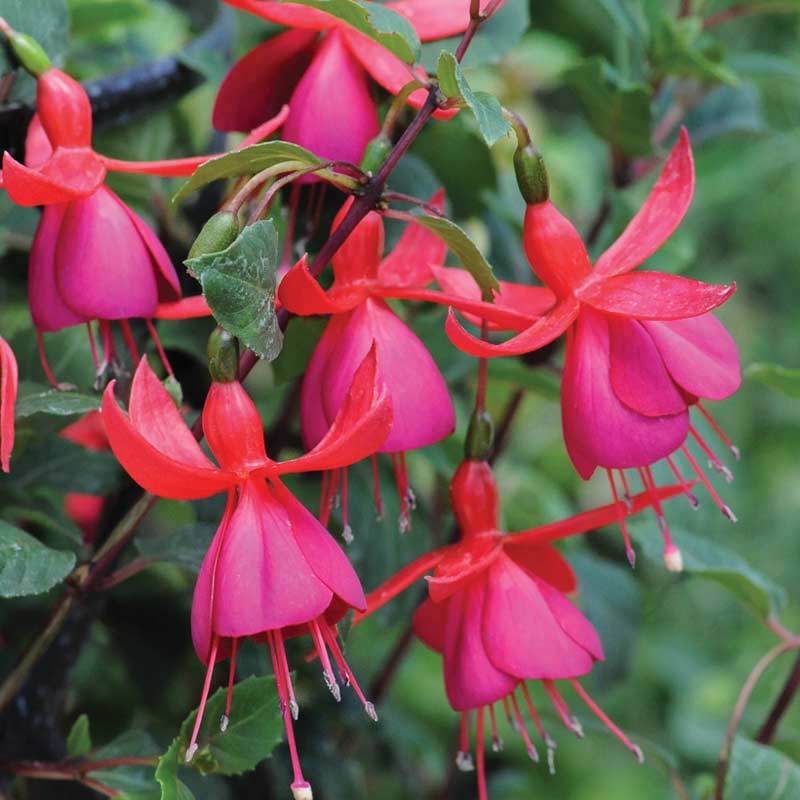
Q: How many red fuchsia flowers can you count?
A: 6